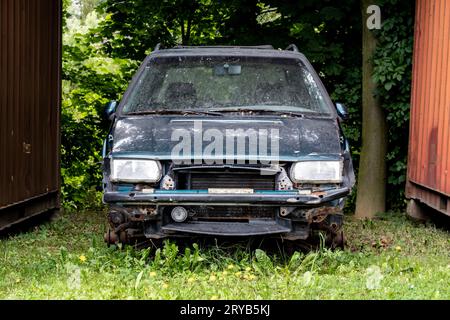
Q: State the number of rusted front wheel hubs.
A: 2